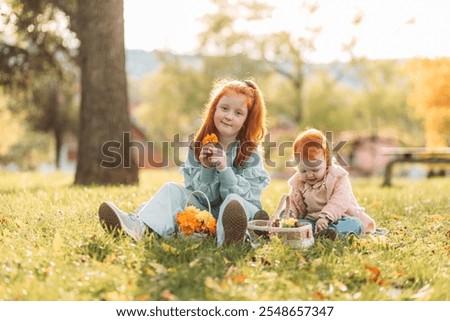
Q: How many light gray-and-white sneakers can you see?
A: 2